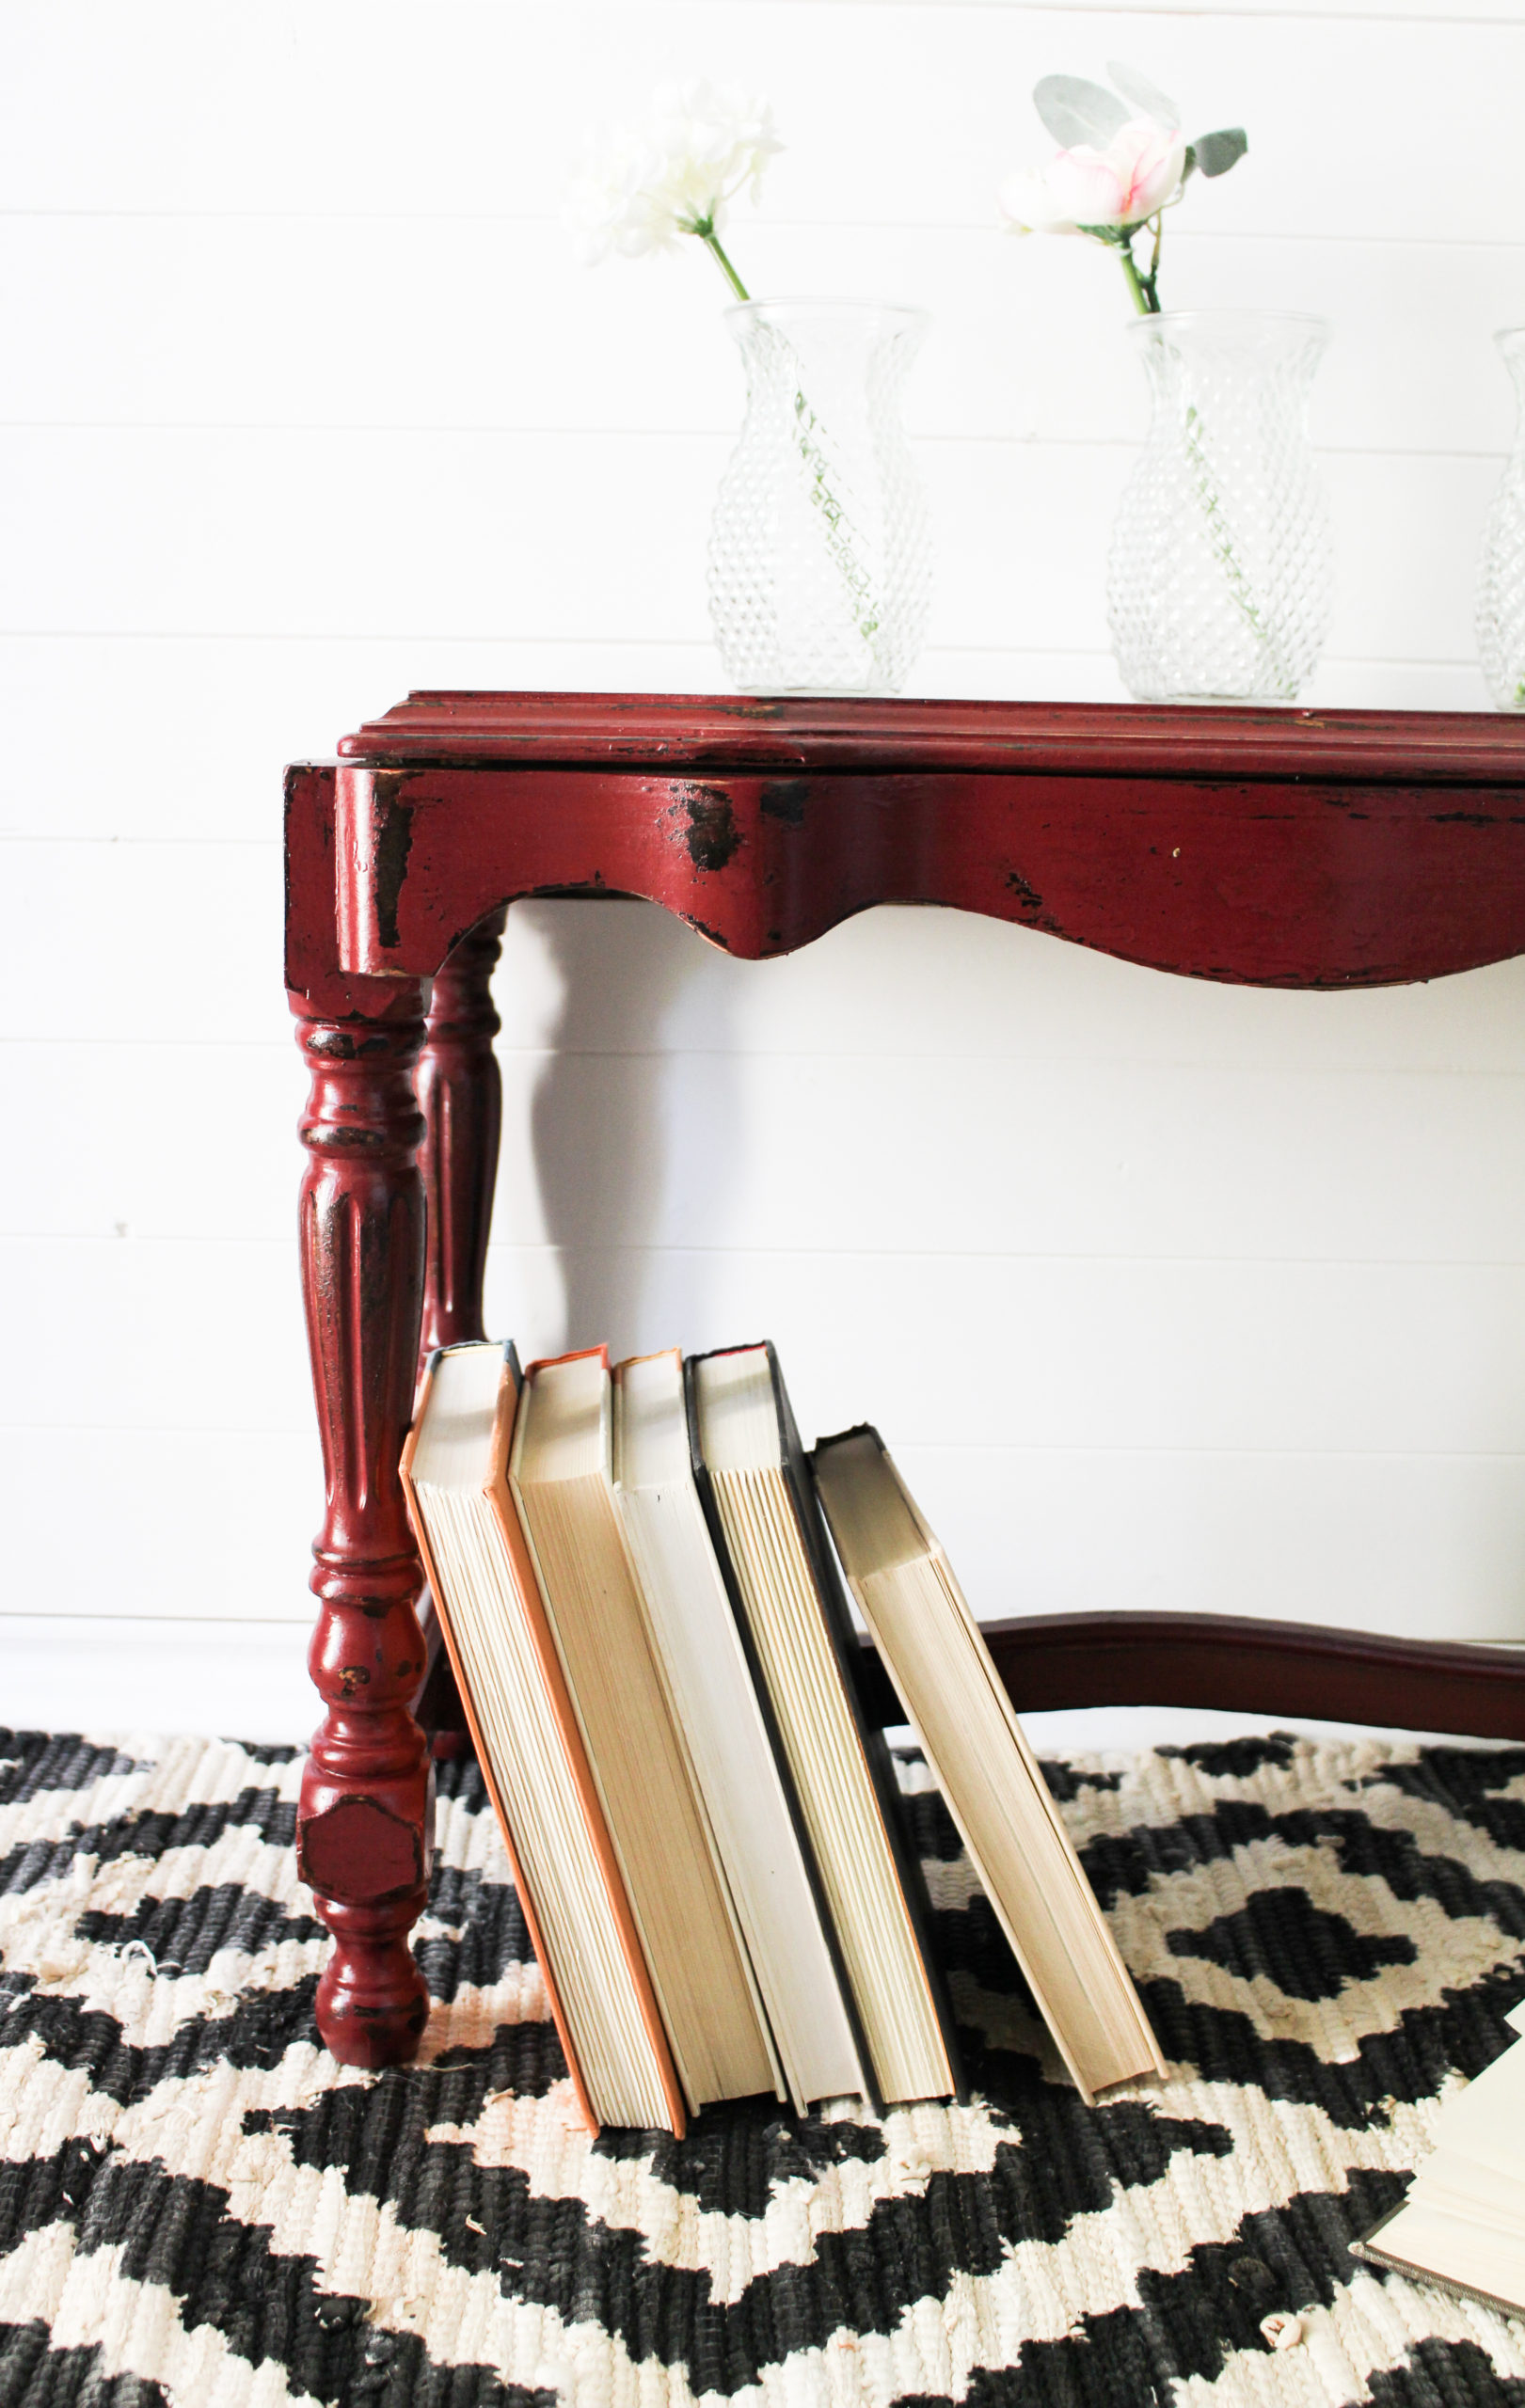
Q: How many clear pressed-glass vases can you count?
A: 3